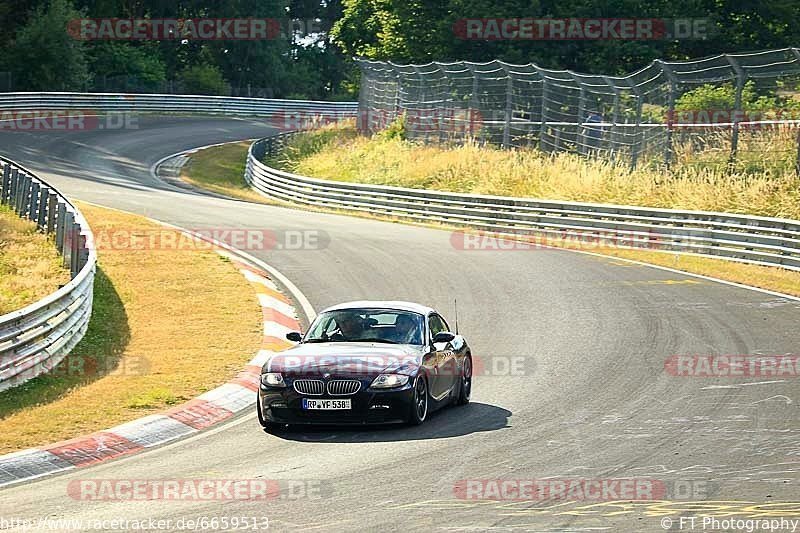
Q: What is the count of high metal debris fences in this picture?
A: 1